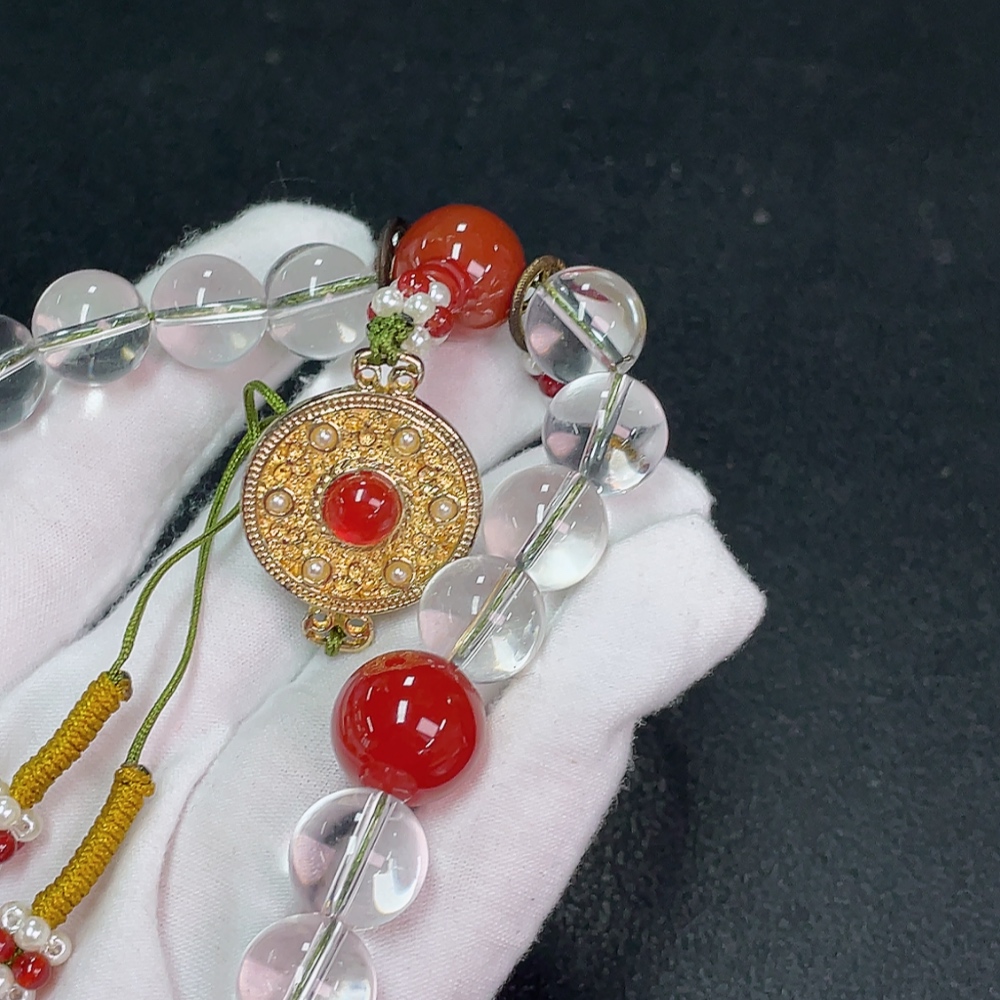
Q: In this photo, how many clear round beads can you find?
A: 10